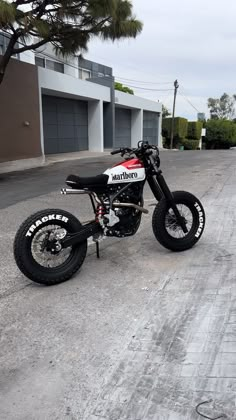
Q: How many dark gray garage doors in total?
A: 3